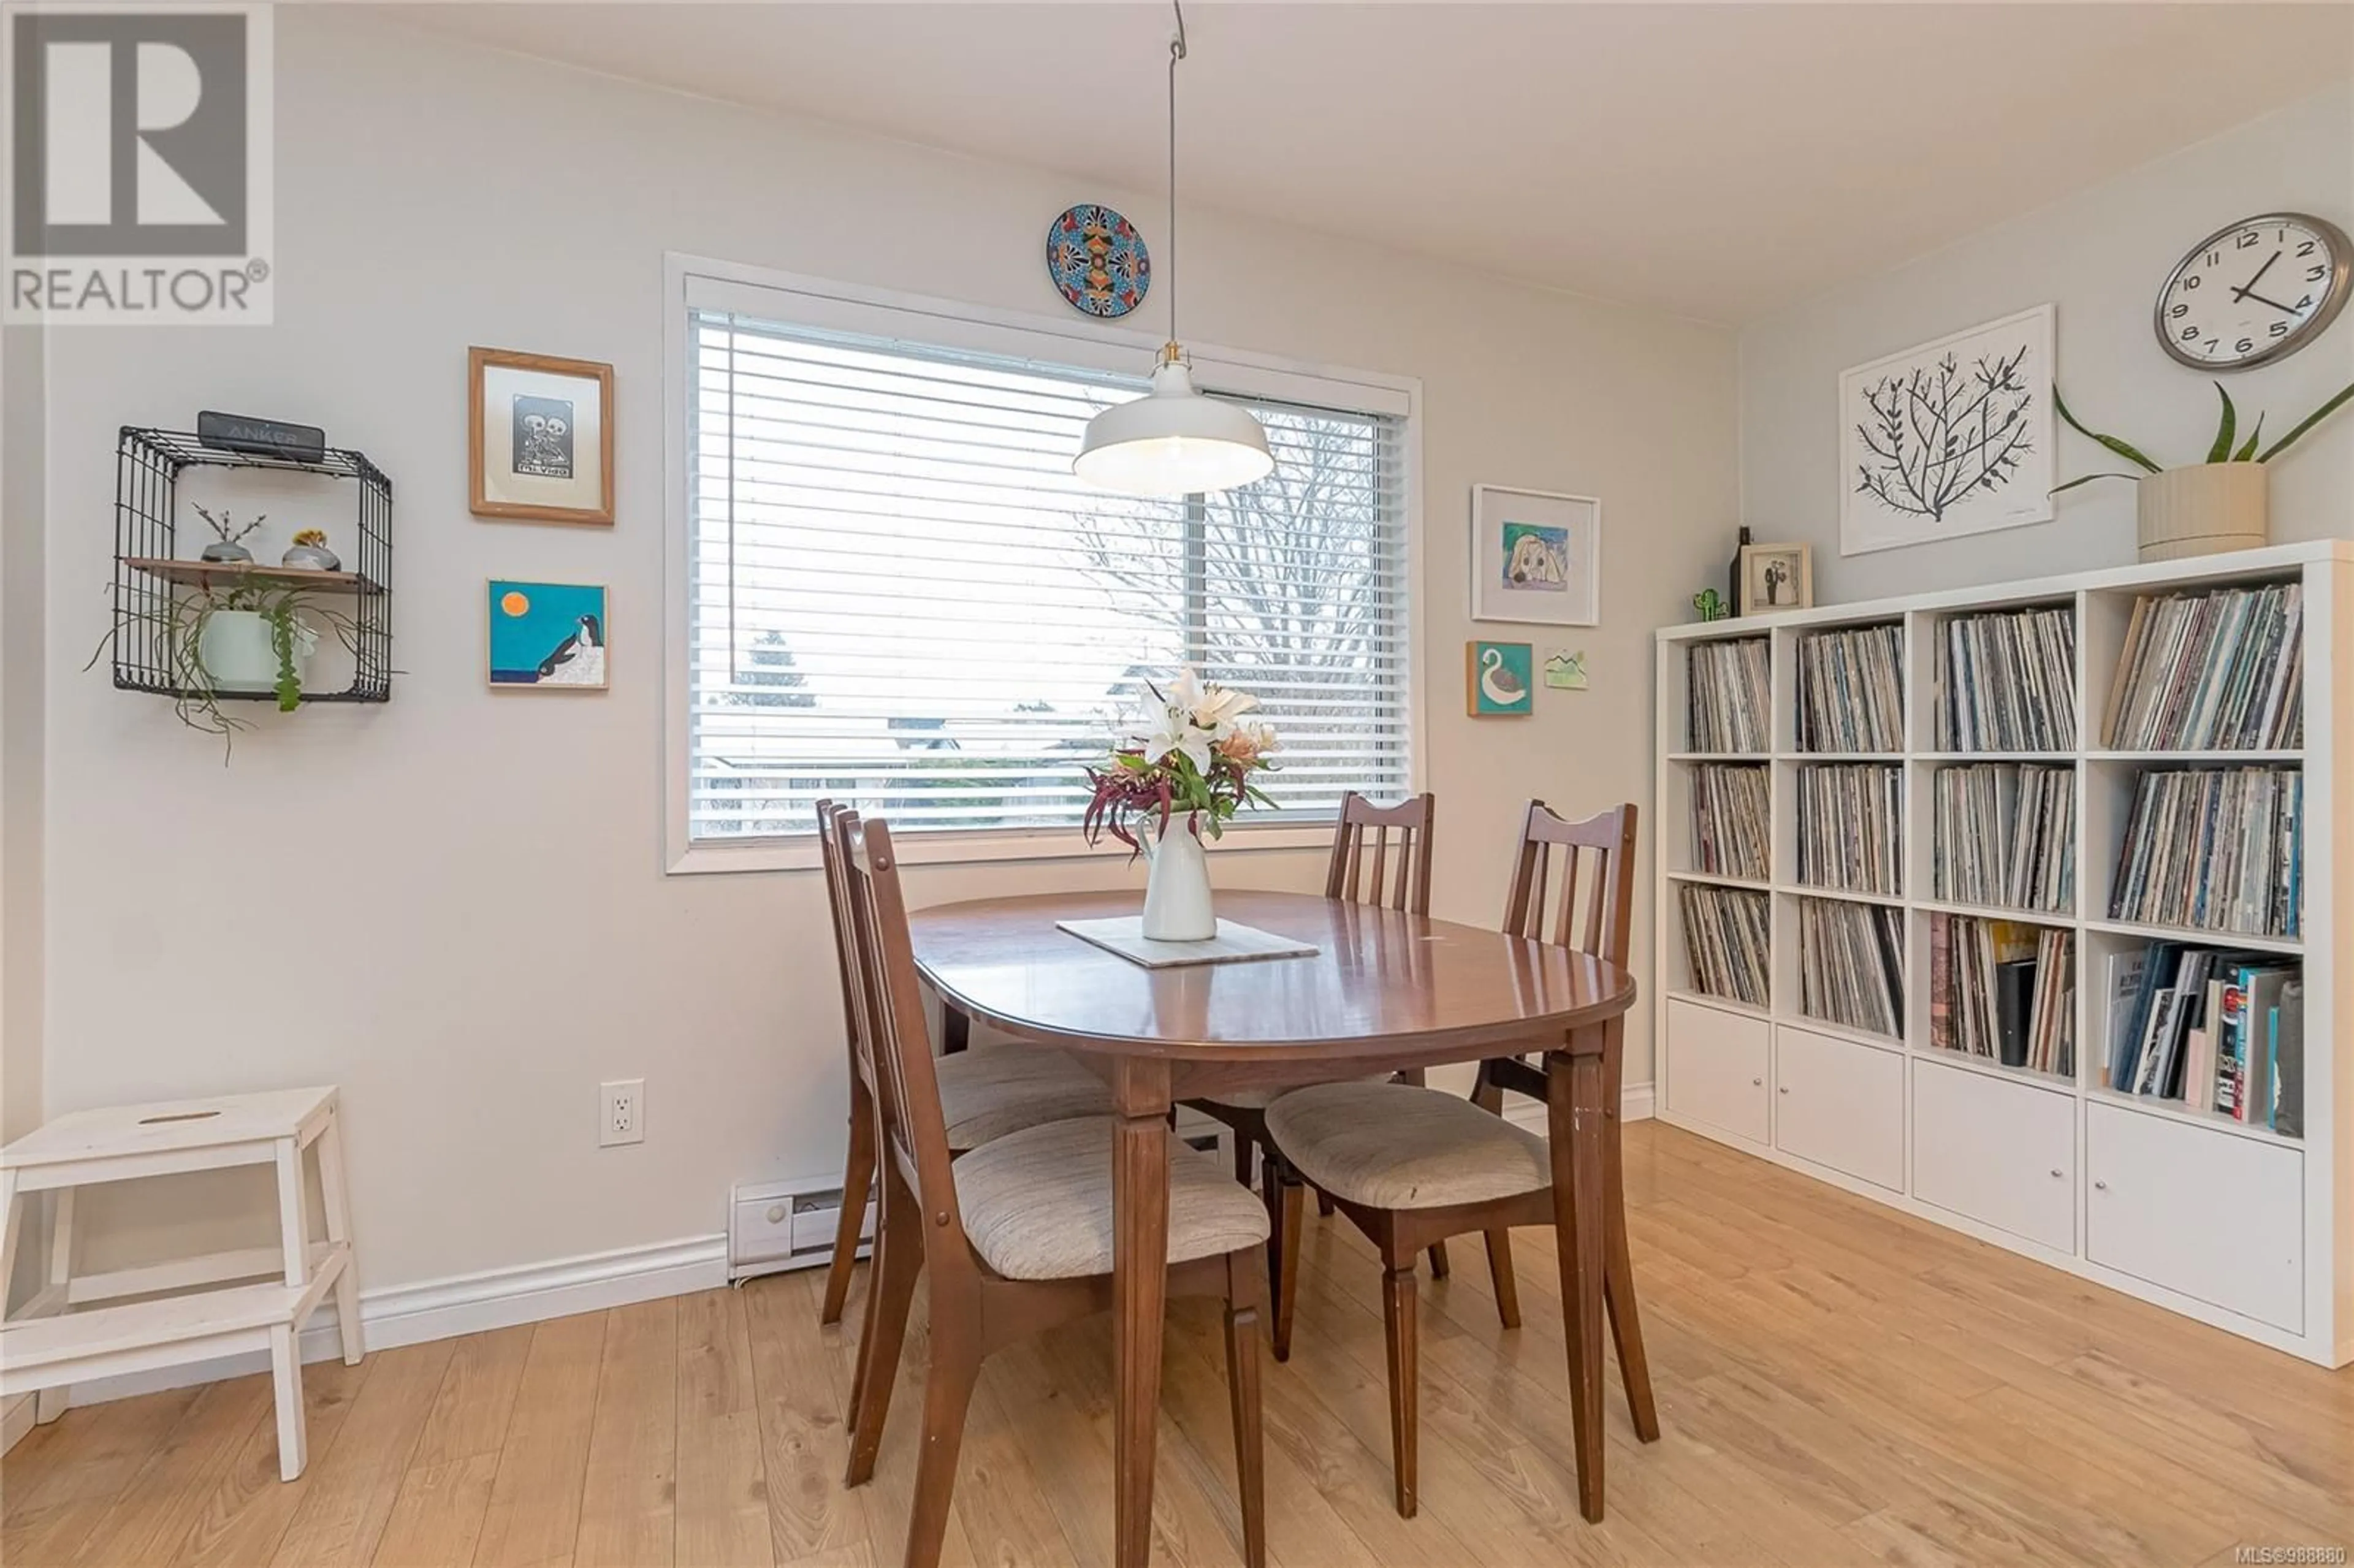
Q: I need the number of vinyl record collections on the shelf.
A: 11